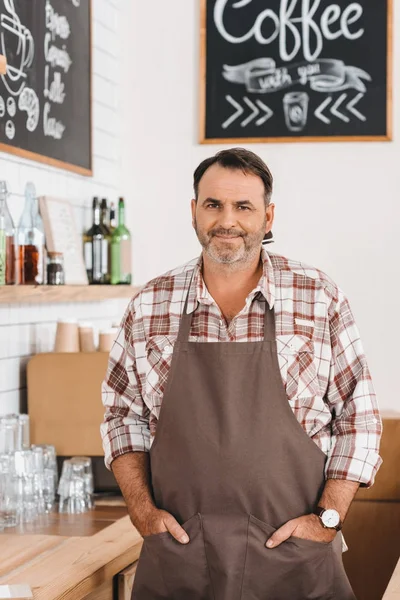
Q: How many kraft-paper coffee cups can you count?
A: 3